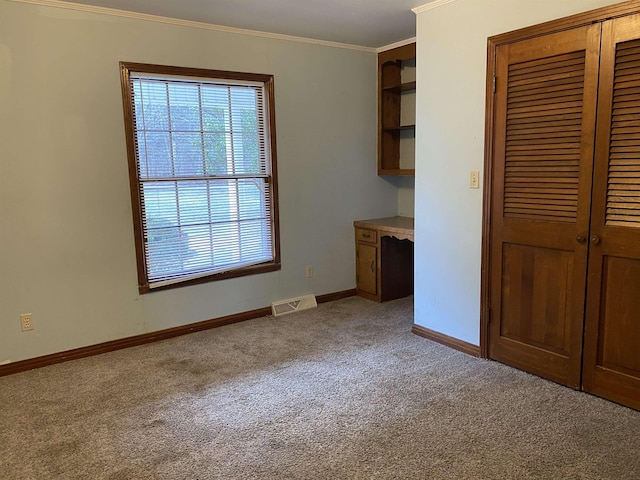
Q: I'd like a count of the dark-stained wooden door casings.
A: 1